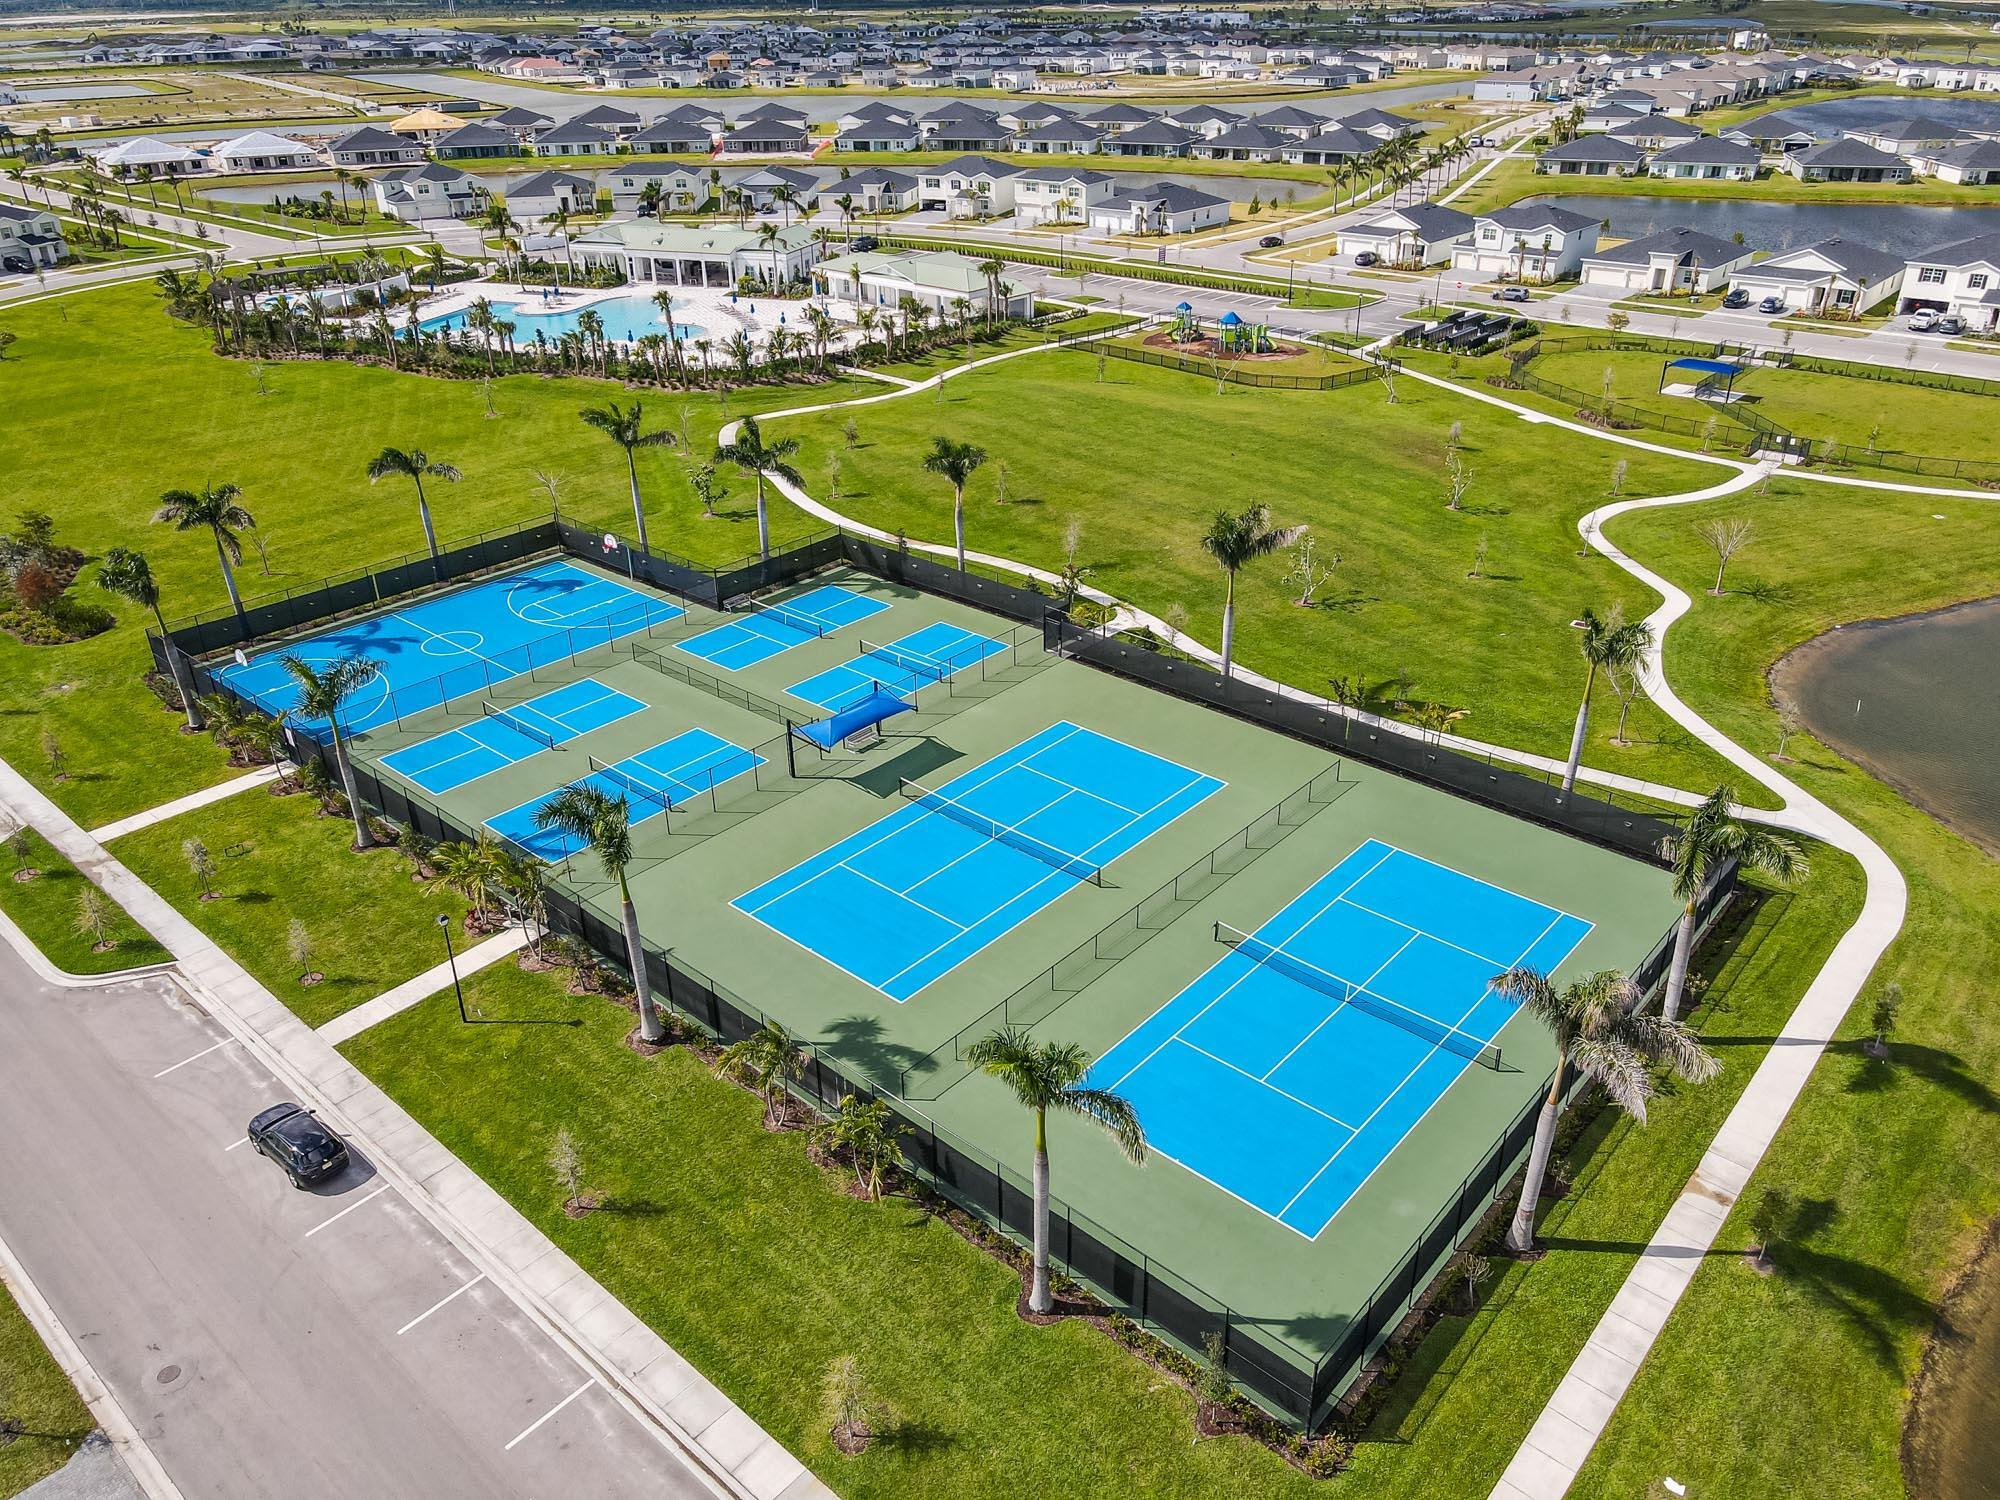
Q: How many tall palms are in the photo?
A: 13